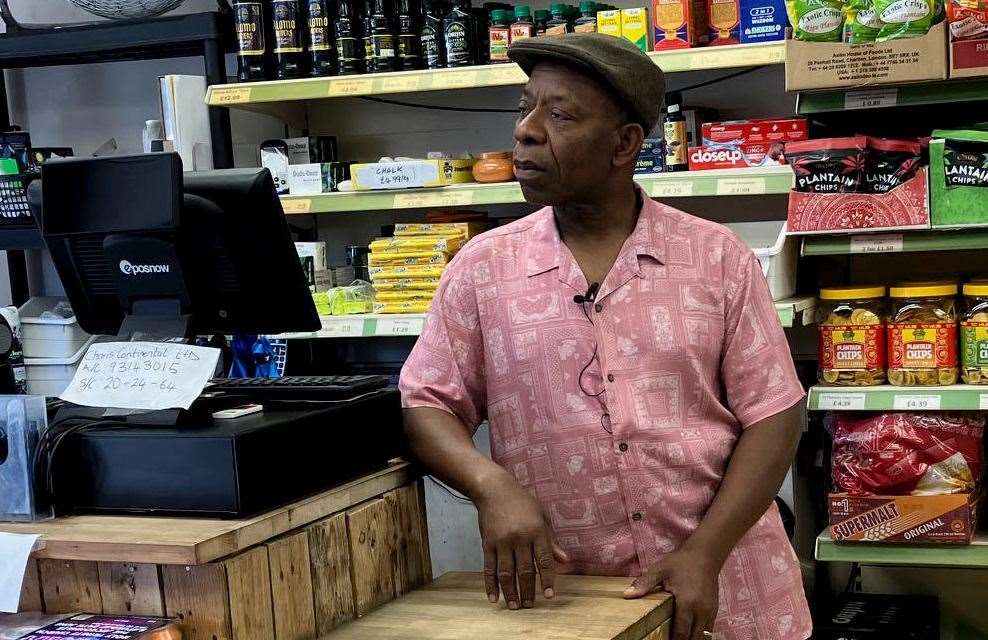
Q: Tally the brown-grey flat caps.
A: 1